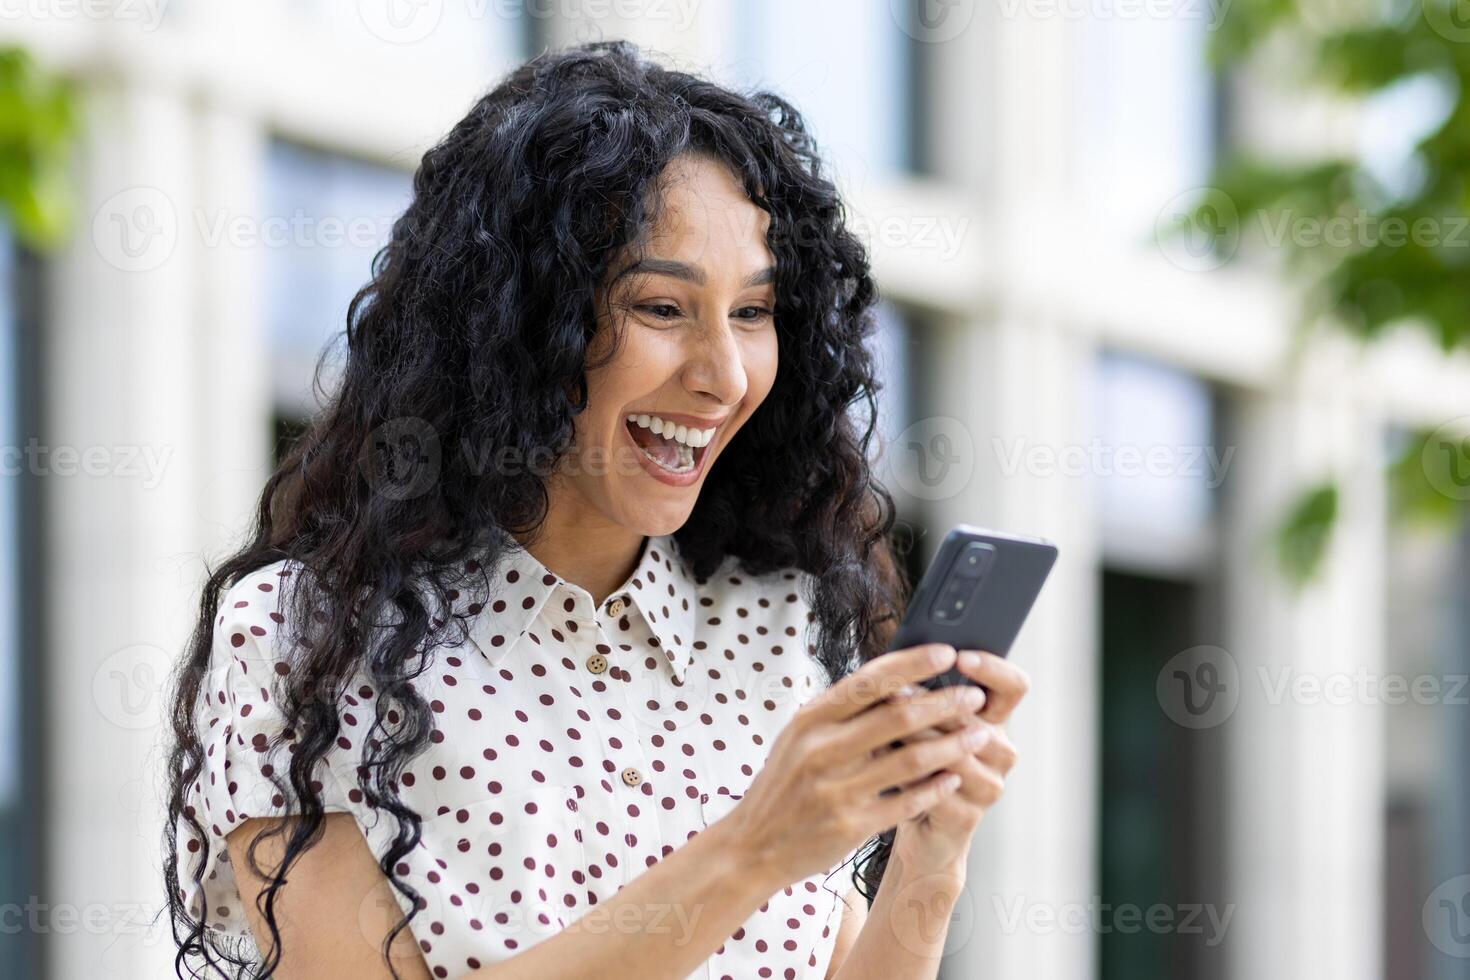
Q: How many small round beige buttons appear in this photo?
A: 3